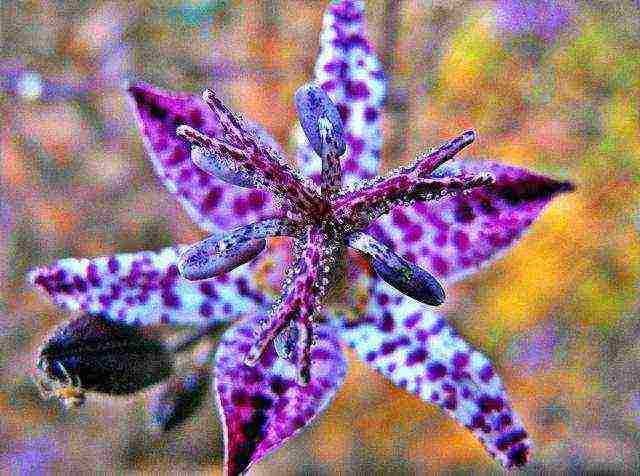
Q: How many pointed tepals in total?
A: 6